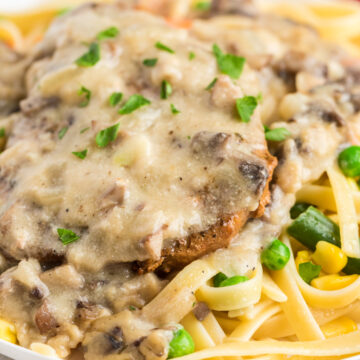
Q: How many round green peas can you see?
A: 4